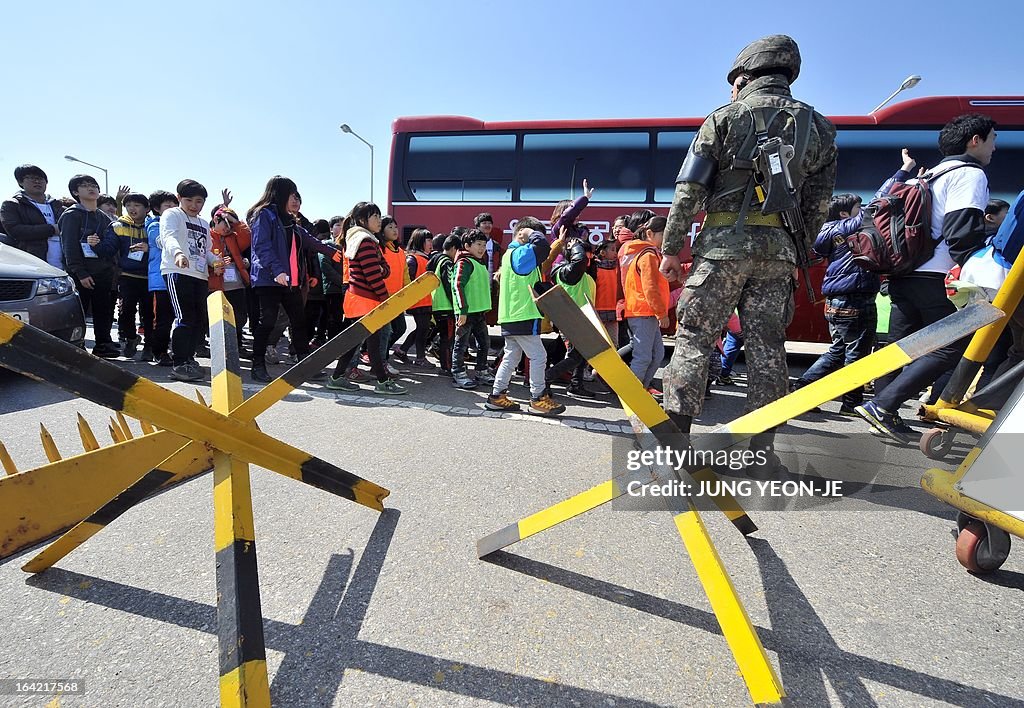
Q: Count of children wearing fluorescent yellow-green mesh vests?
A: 4